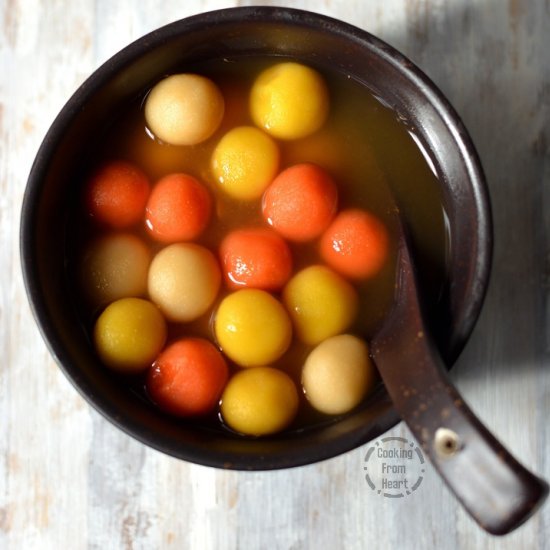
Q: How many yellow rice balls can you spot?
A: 6